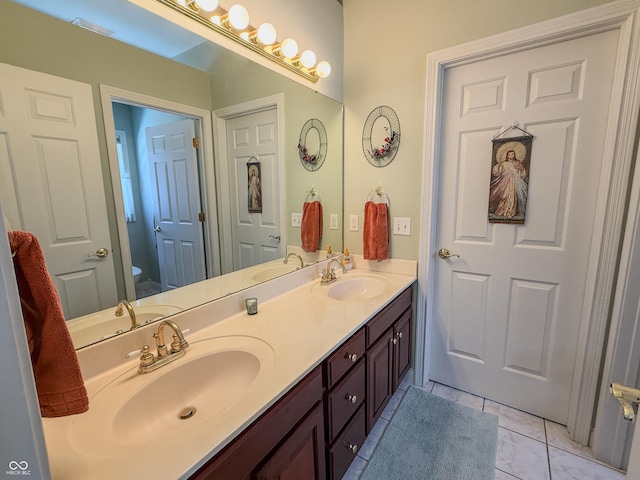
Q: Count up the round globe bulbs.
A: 6